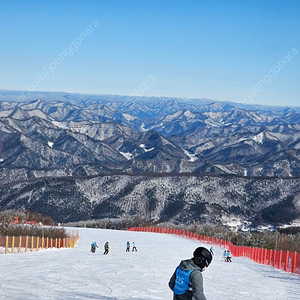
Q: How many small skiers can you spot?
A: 7